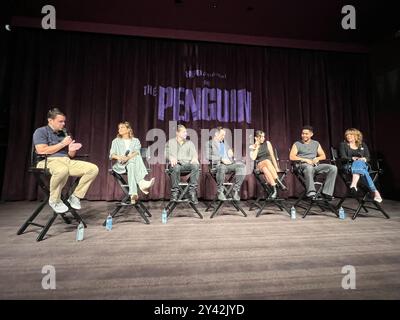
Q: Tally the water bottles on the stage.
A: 5